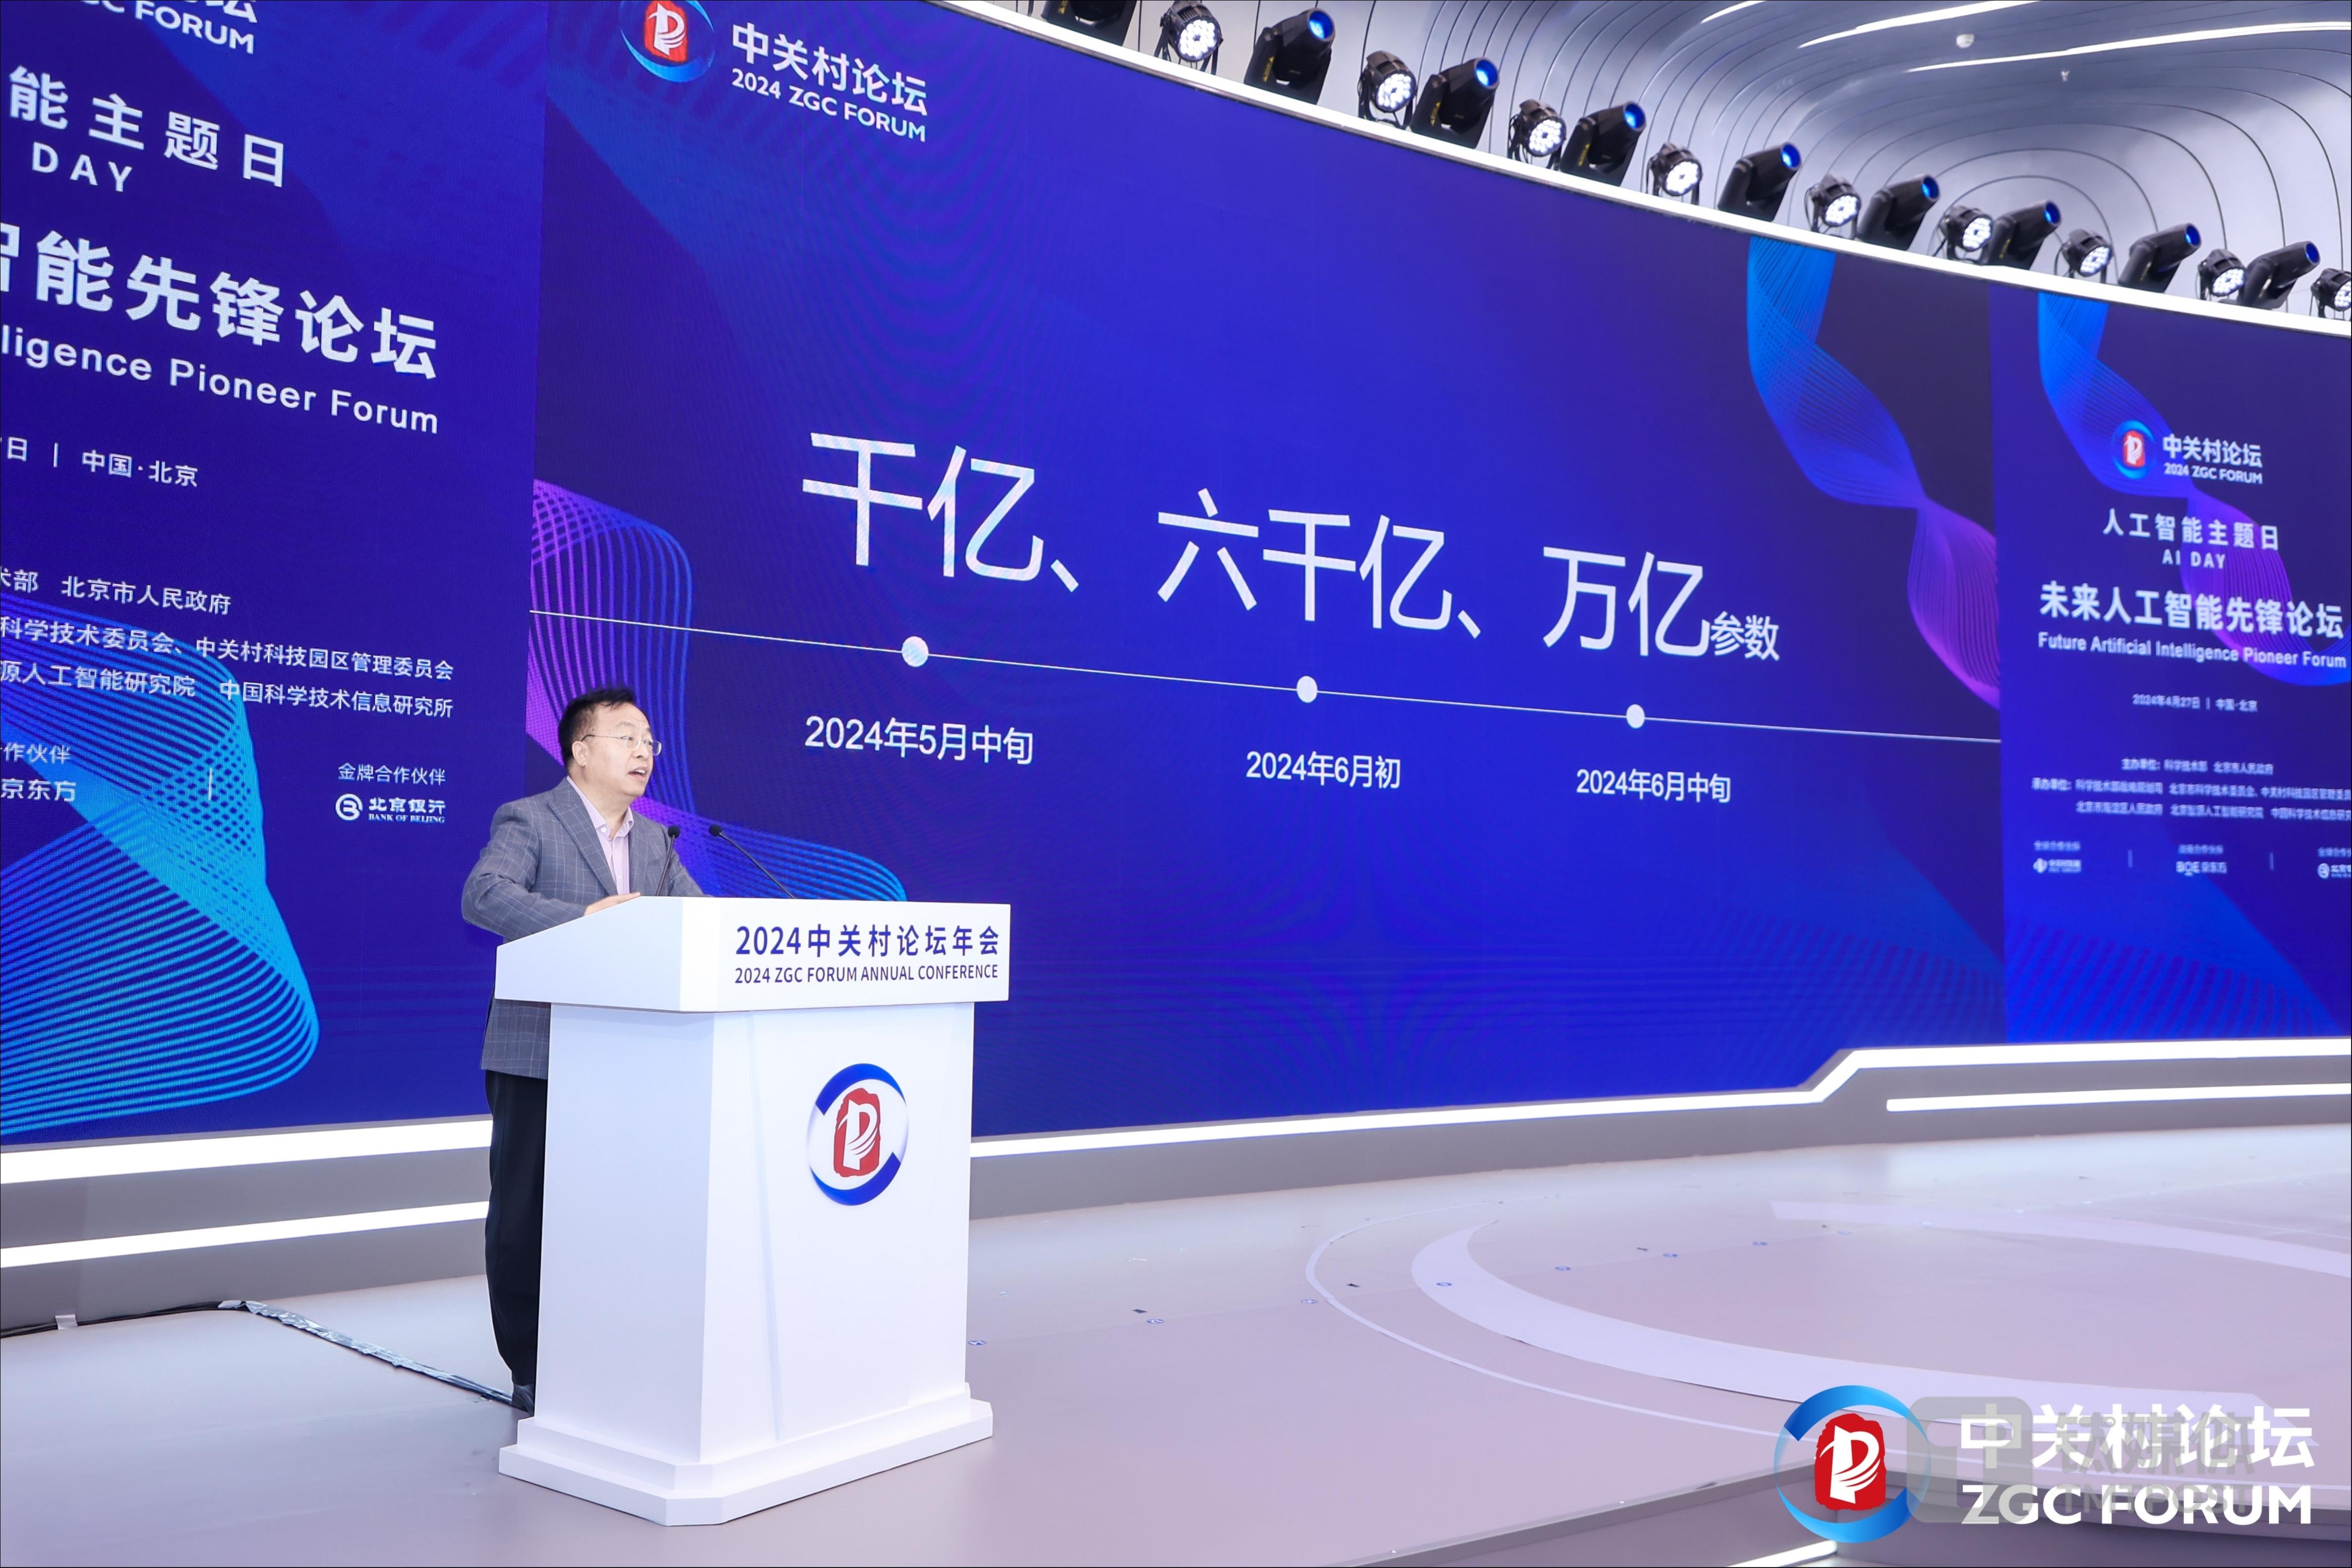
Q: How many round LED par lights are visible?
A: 9